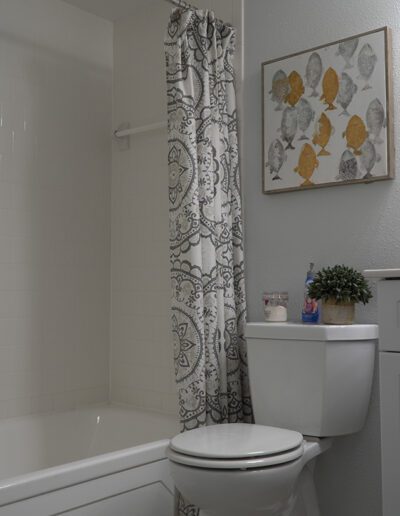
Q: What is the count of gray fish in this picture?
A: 11